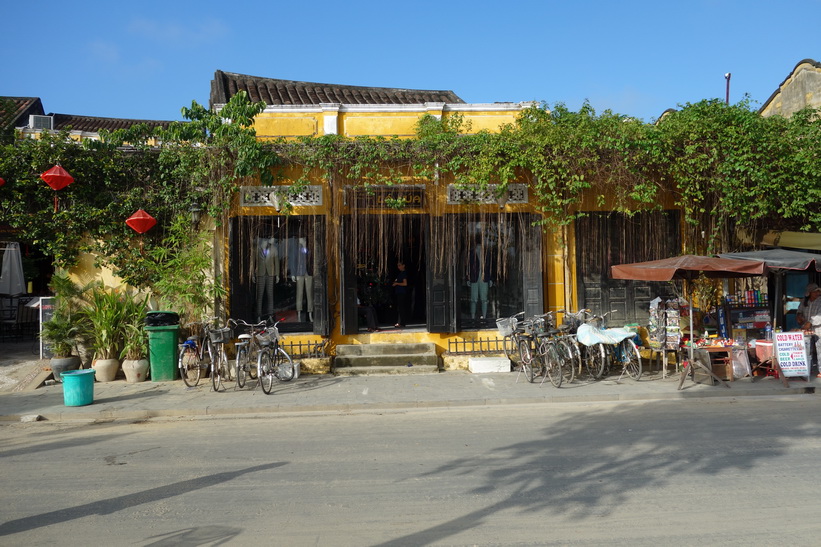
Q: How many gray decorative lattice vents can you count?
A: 2